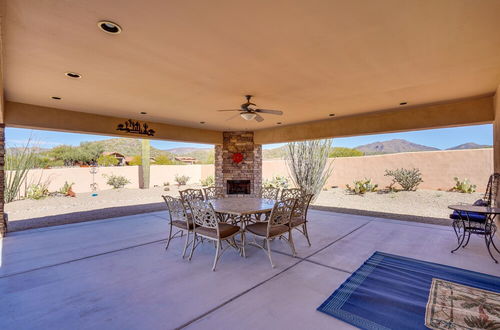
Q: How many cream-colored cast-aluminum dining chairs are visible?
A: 8